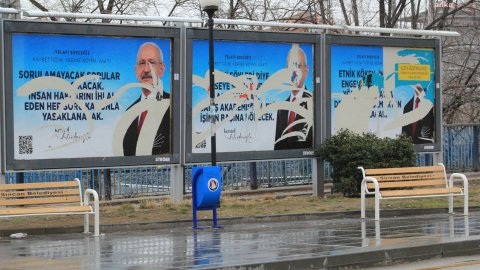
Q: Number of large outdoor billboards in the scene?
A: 3